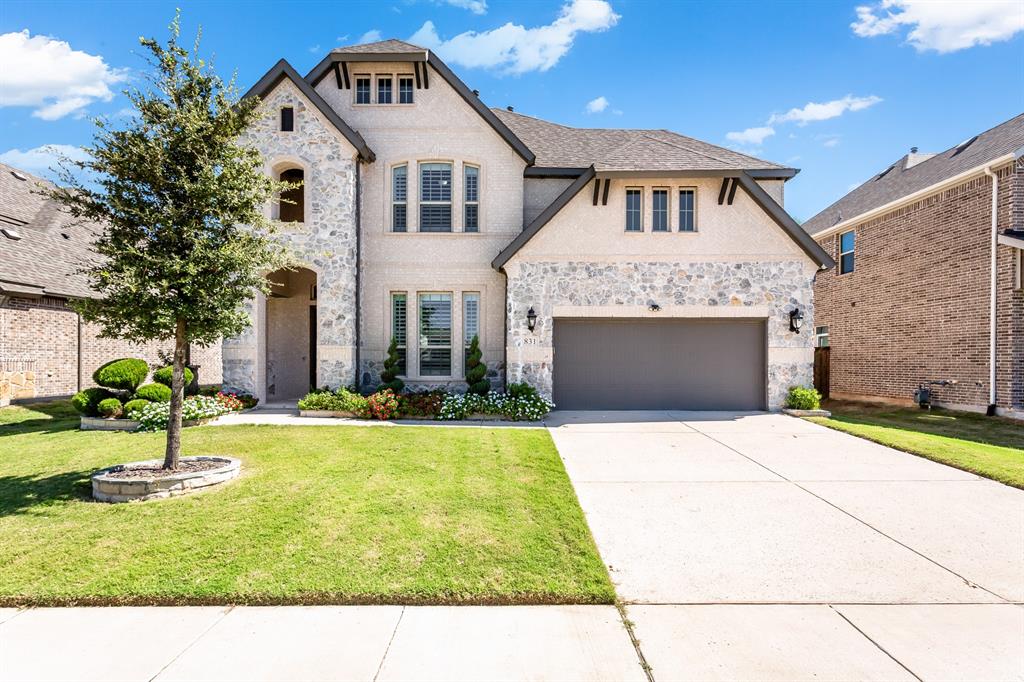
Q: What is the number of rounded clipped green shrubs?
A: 6